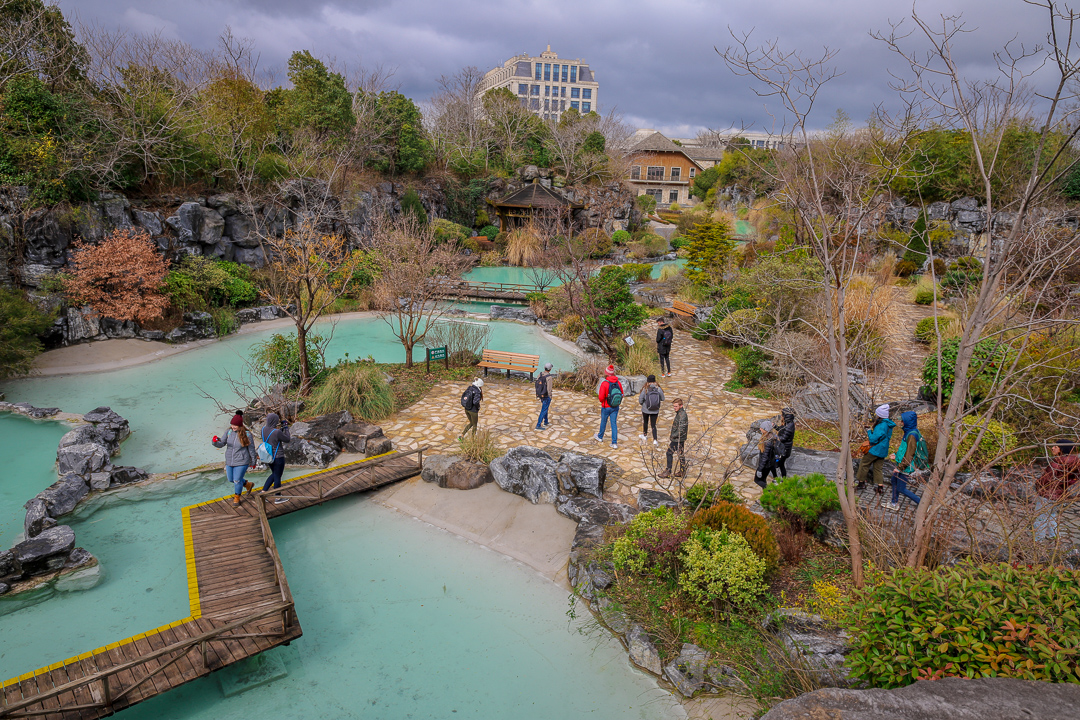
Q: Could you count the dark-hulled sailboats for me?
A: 0